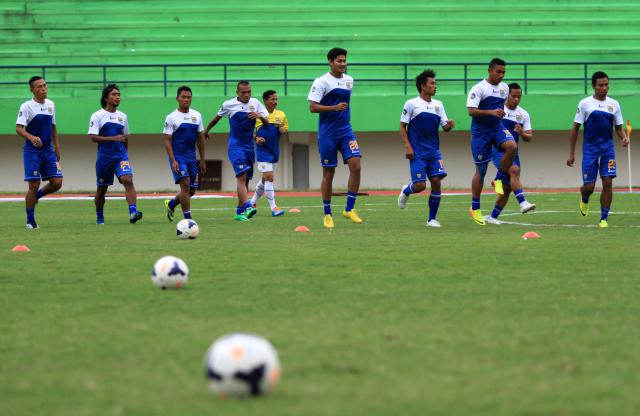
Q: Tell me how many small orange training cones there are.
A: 4